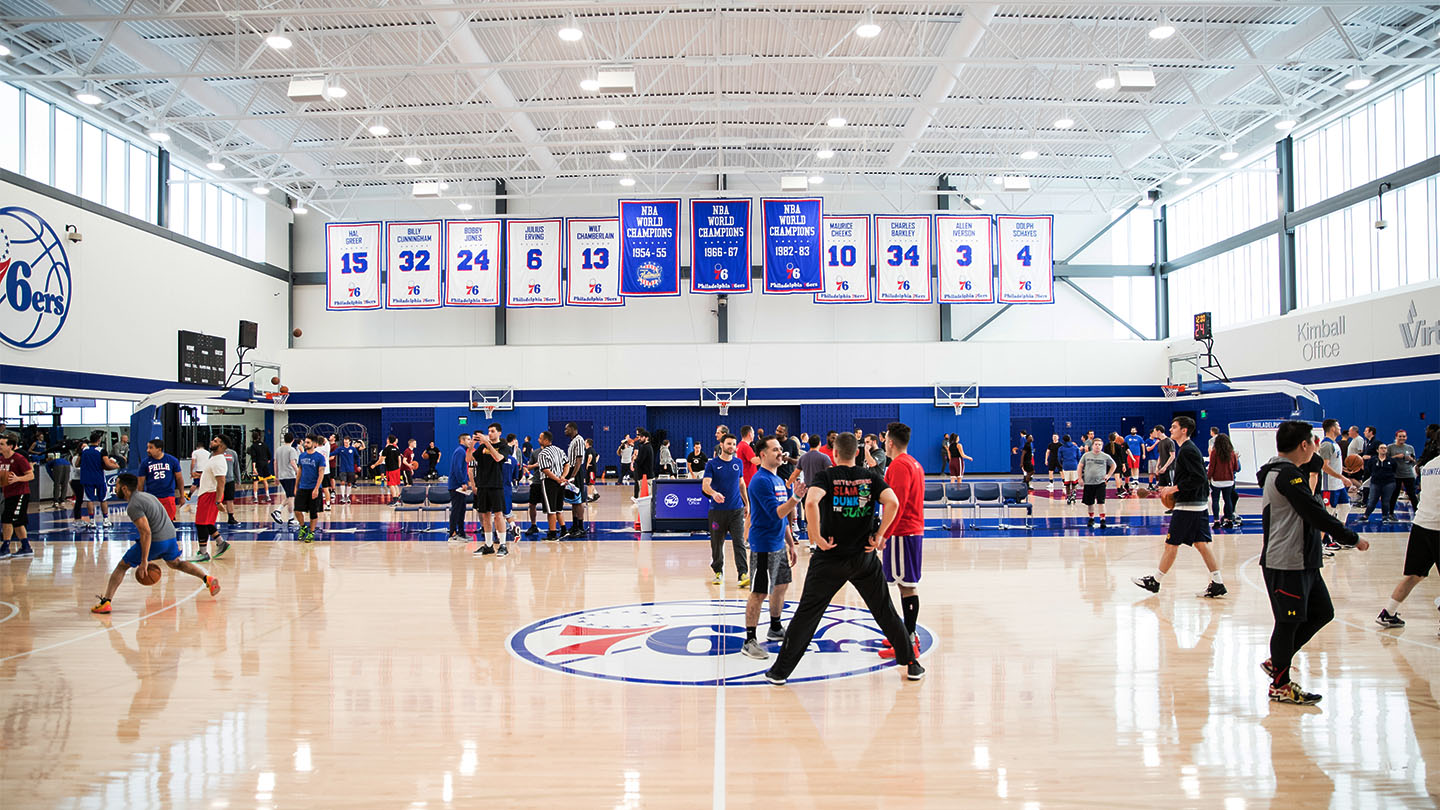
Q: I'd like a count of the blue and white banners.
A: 12